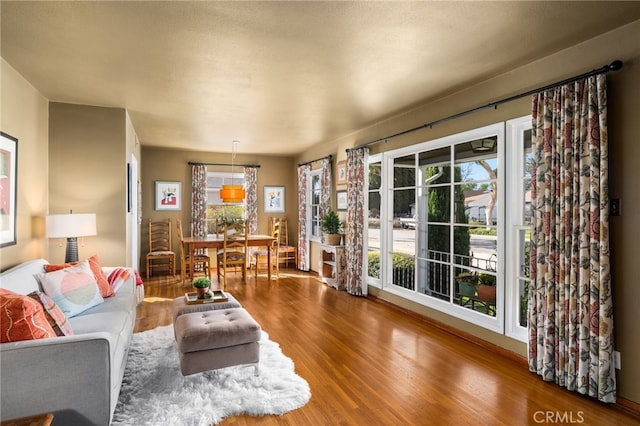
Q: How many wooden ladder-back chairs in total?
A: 6